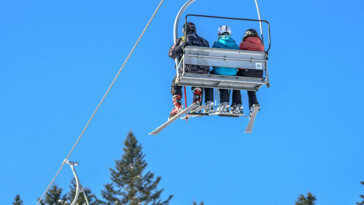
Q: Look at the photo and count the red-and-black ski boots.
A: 2